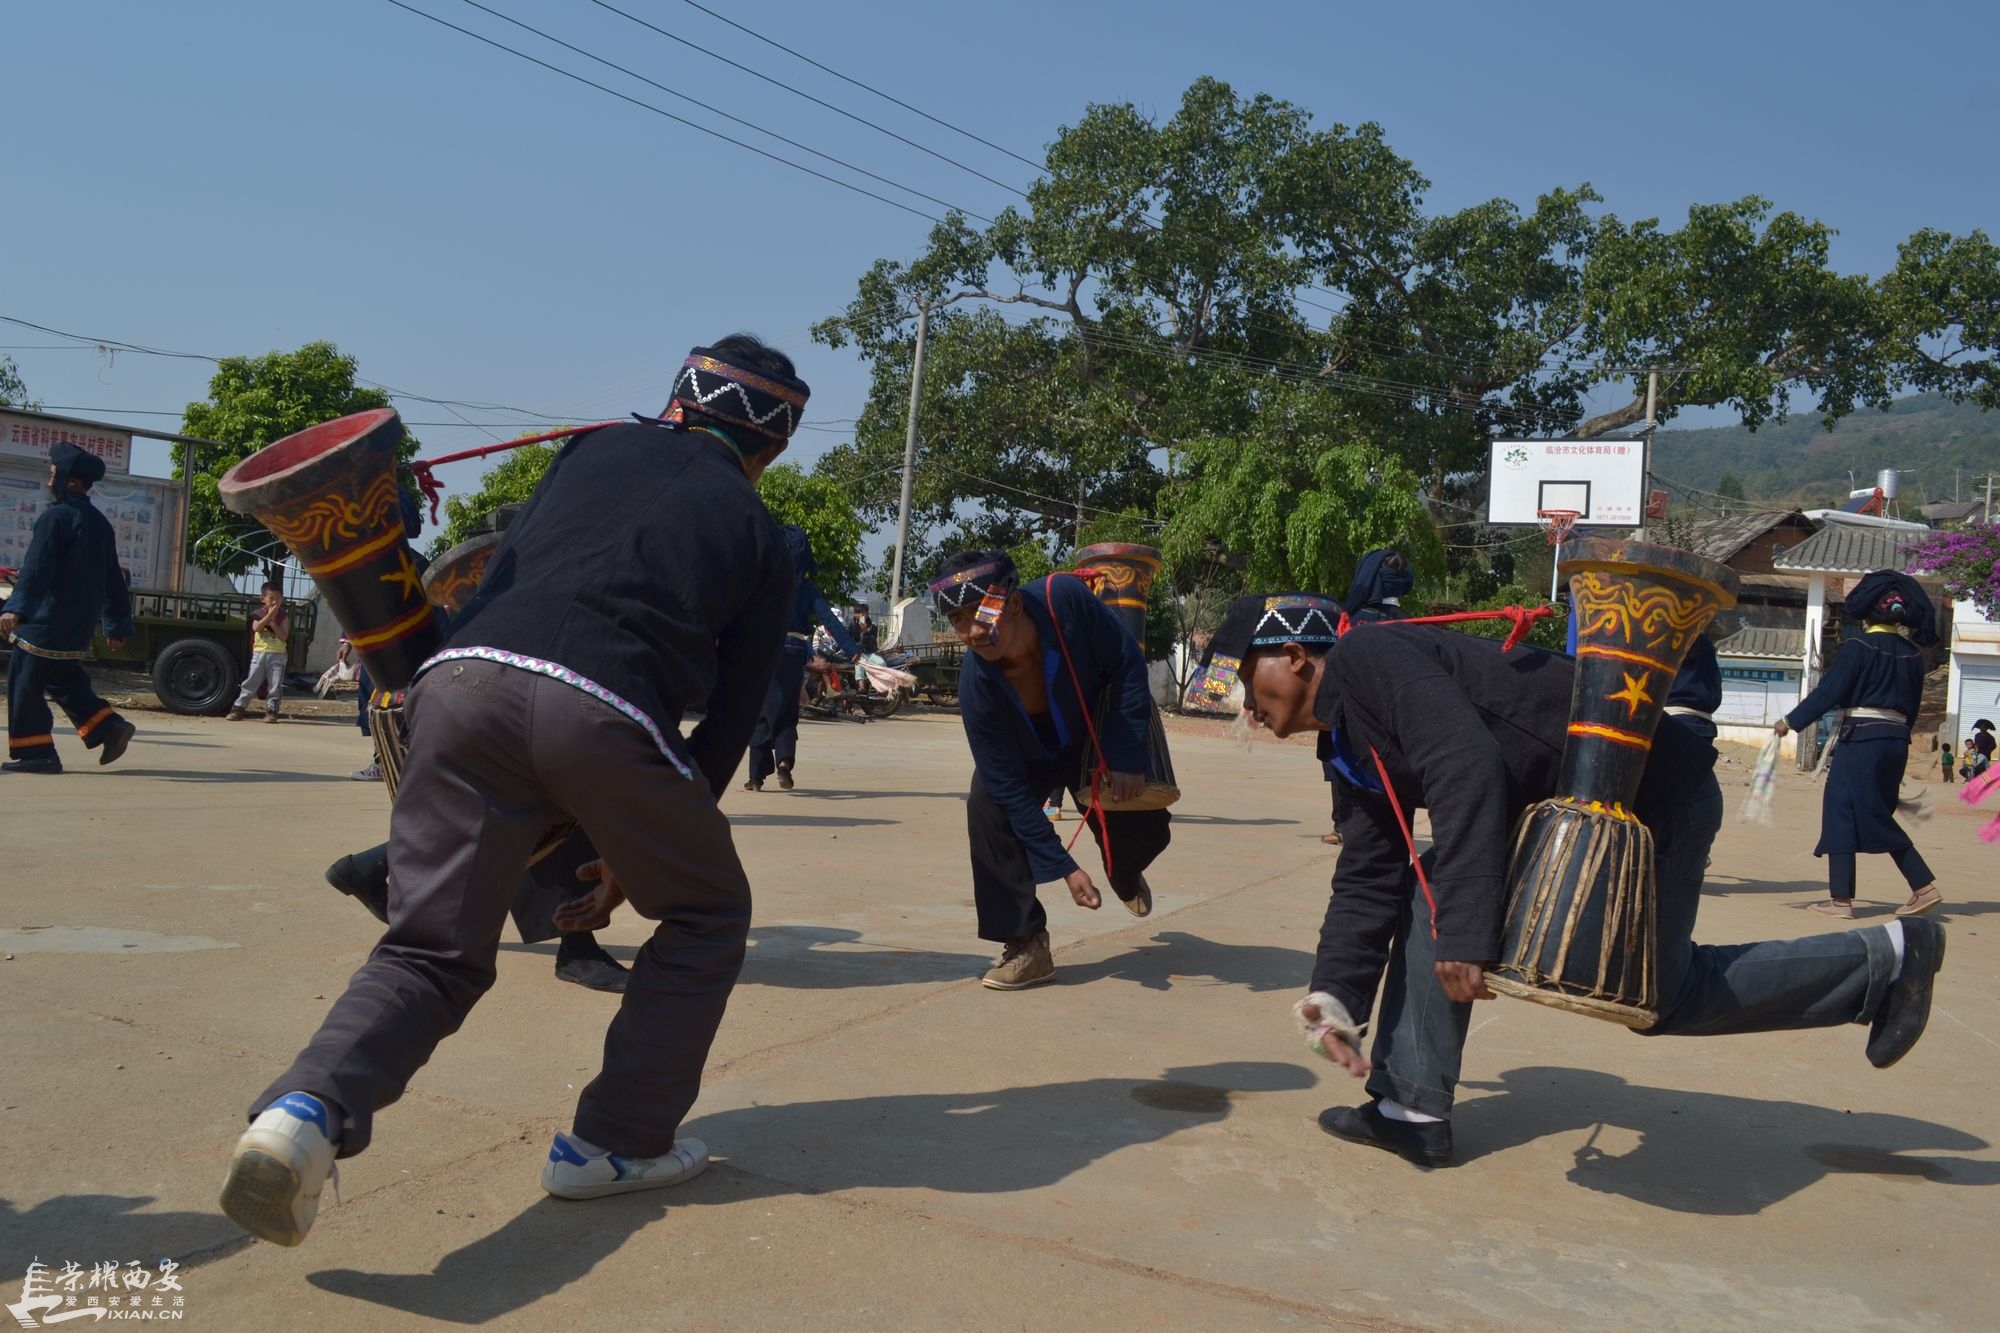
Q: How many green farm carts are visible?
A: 2